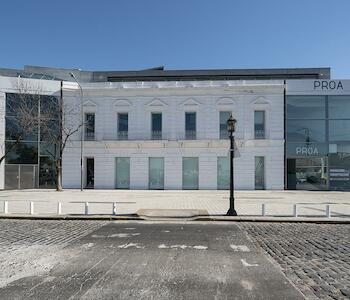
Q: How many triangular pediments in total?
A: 4